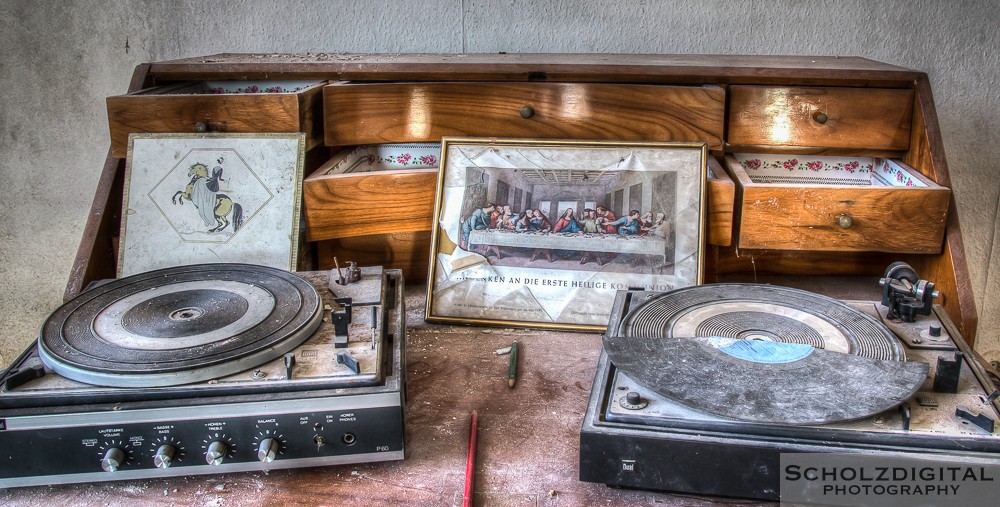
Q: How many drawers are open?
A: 3